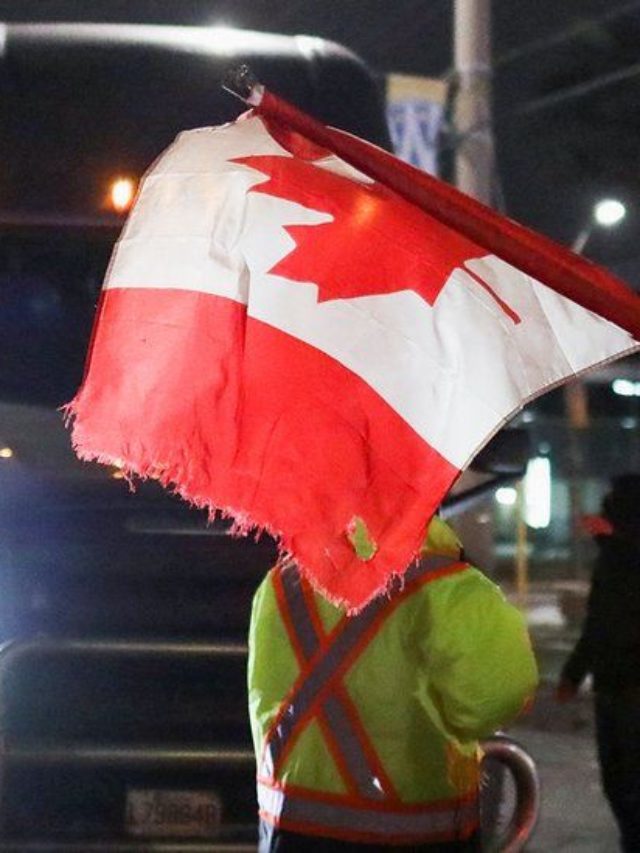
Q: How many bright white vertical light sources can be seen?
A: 1